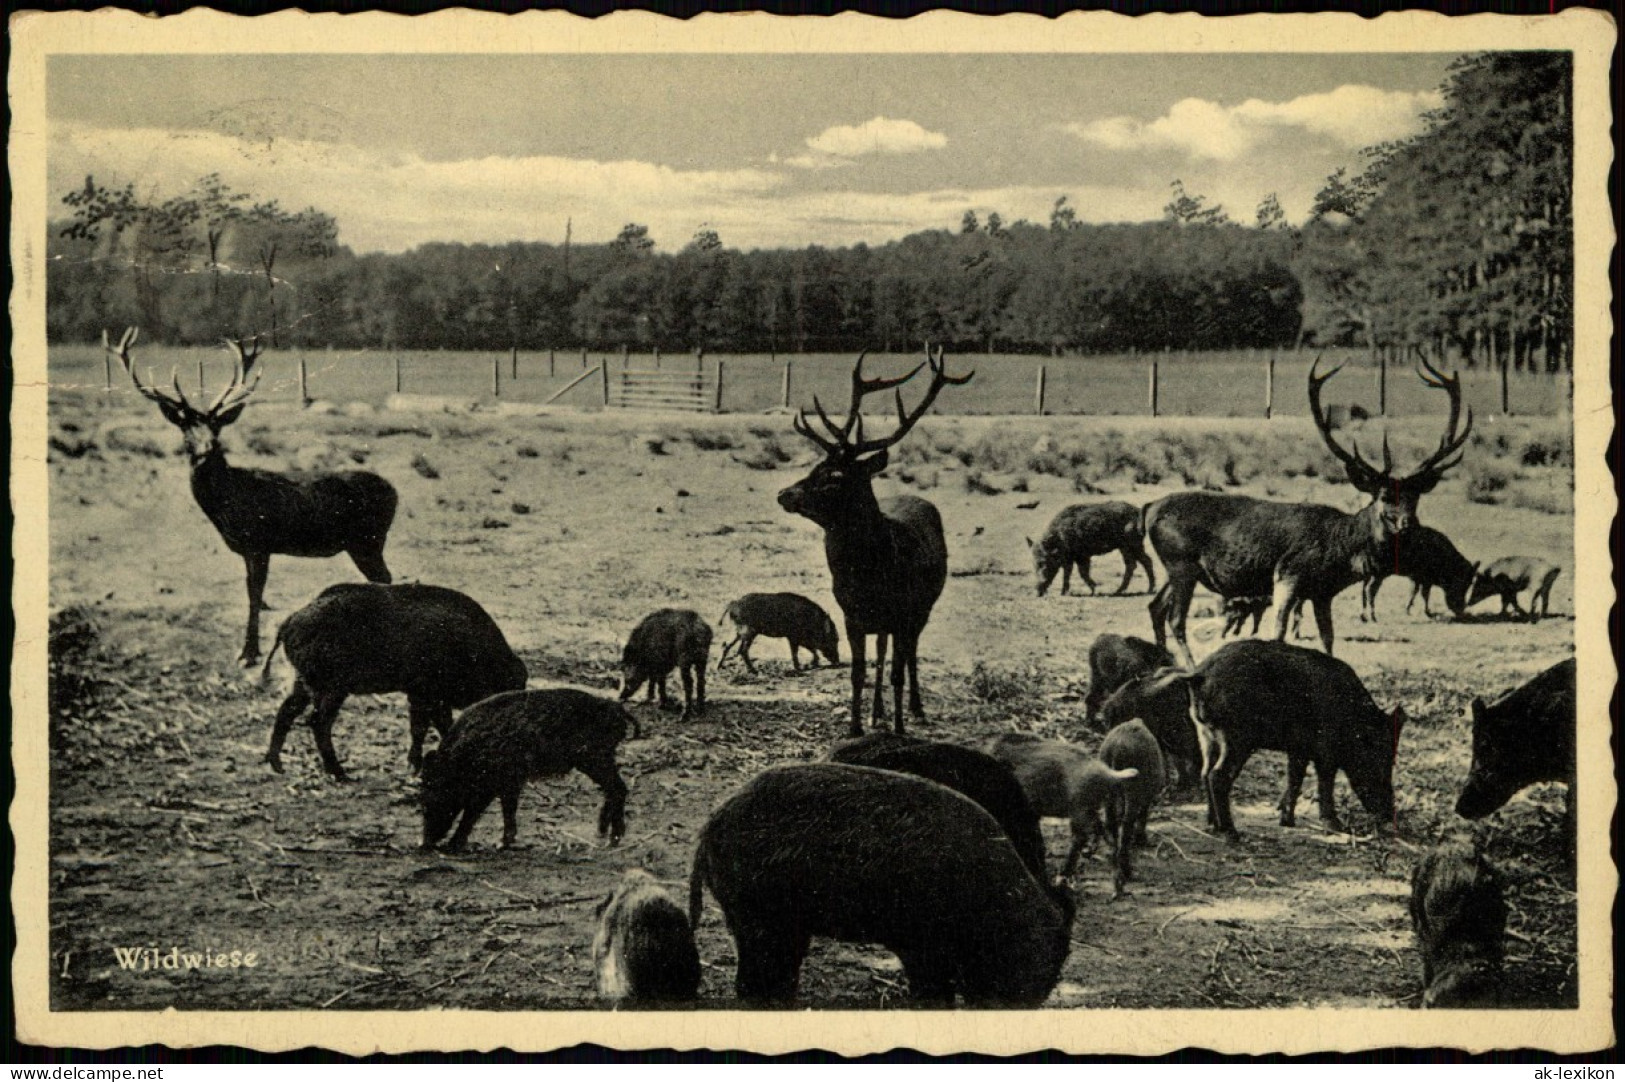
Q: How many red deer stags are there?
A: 3